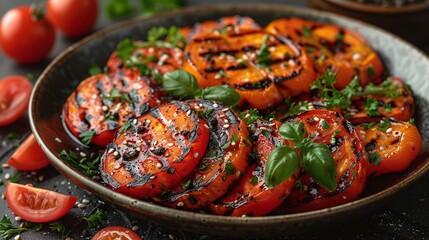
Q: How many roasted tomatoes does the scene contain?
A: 11